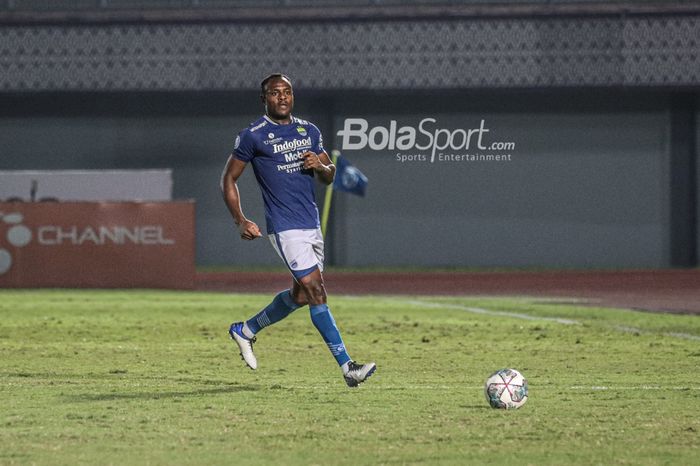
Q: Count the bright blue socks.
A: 2